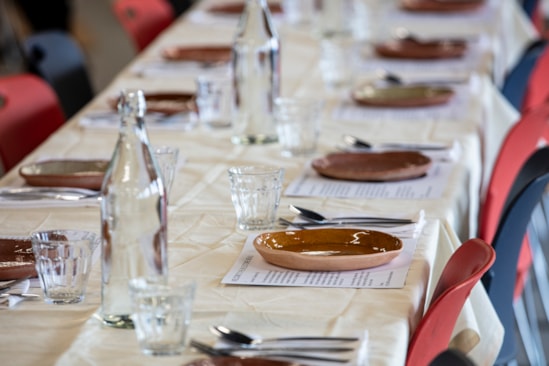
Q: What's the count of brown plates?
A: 11